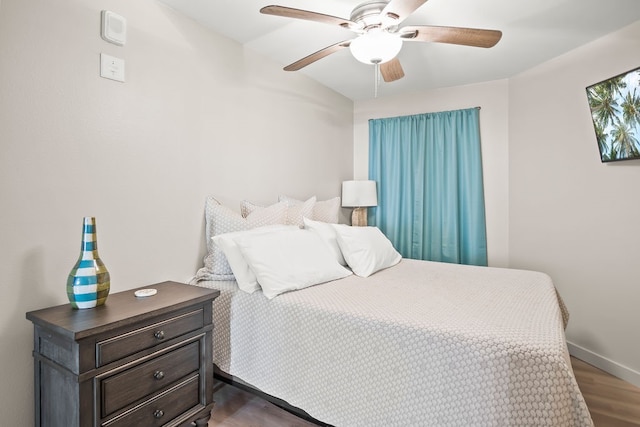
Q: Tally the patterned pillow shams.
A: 3